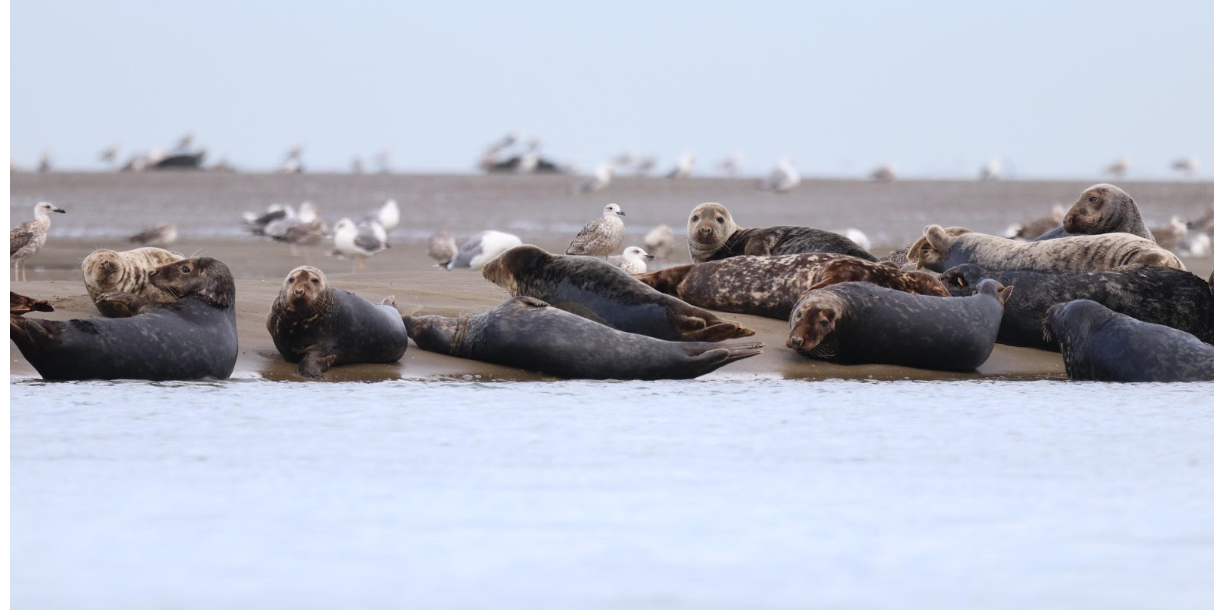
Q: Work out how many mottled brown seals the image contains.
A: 1